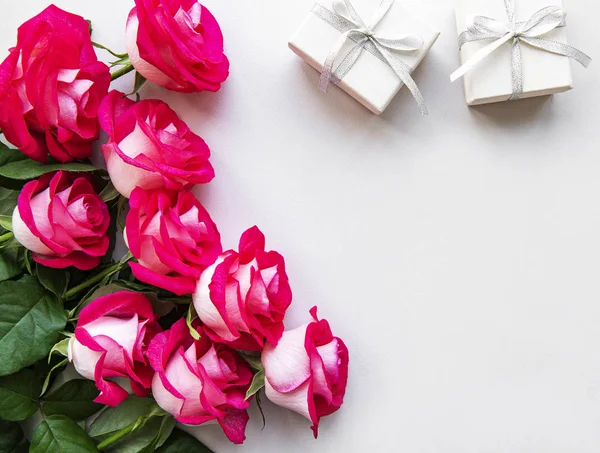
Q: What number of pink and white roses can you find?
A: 9